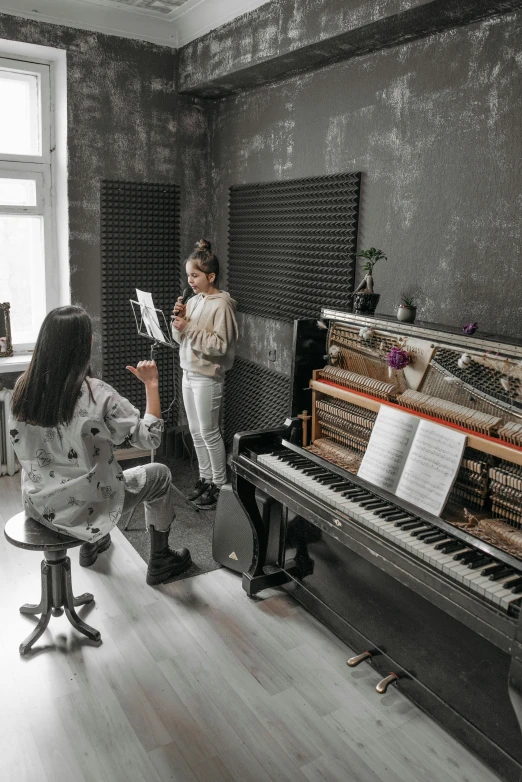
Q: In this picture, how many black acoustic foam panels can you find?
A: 3